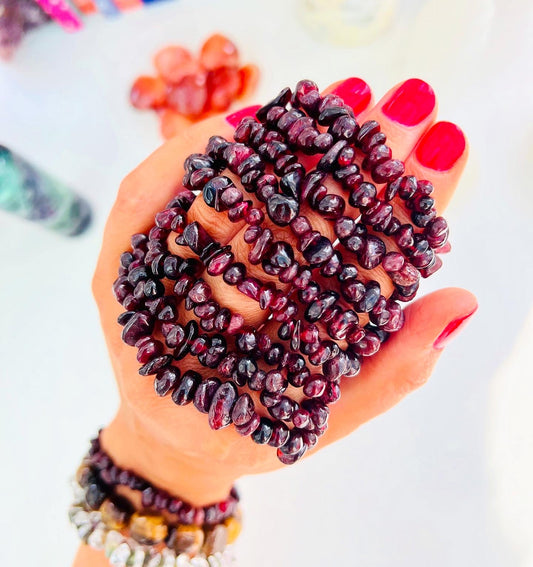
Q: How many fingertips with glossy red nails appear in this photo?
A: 5